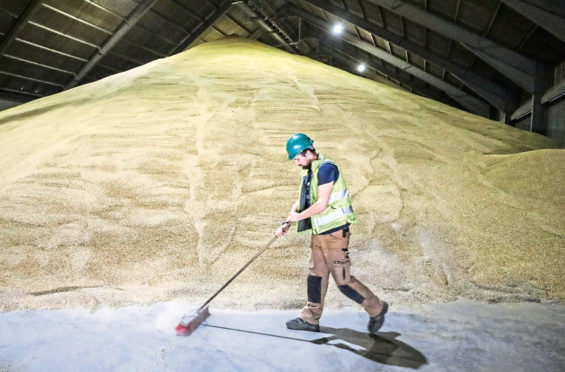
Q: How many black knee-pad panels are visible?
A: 2